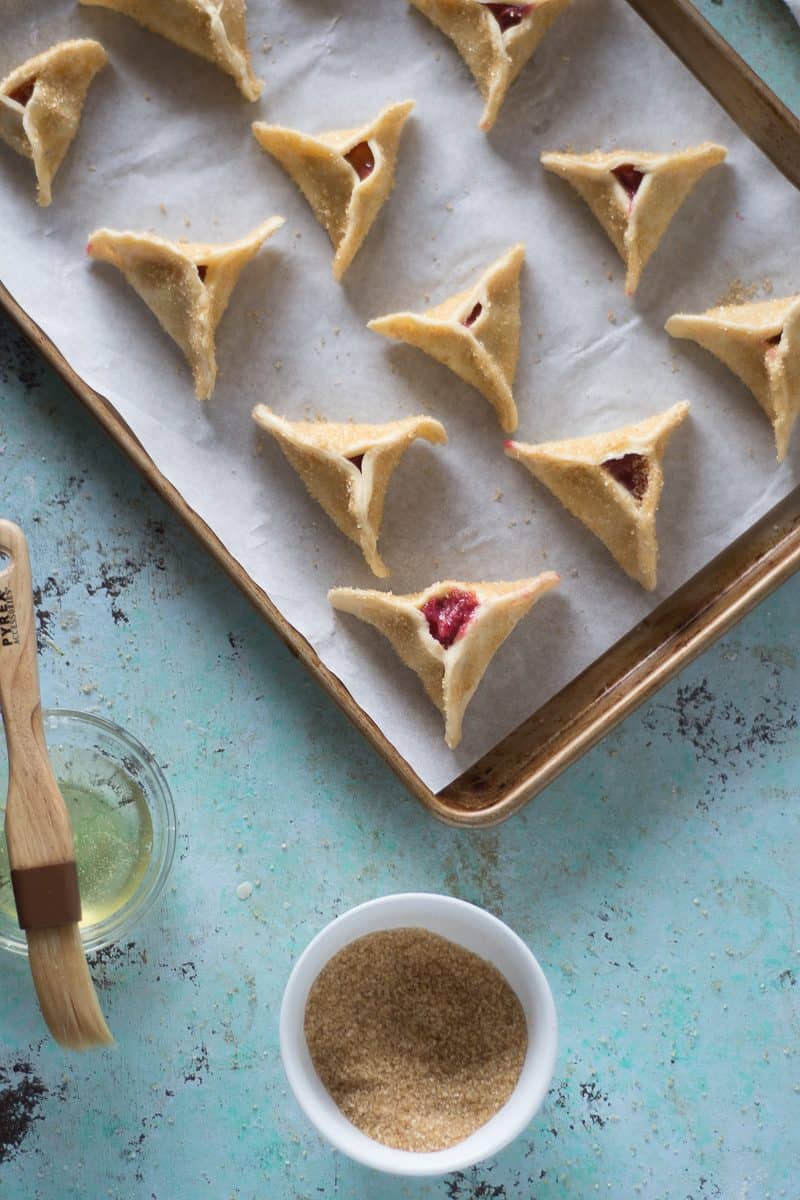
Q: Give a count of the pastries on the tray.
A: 11